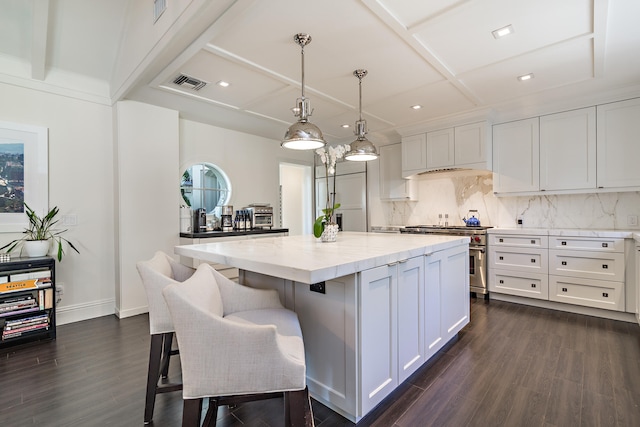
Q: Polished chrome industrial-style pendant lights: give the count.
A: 2